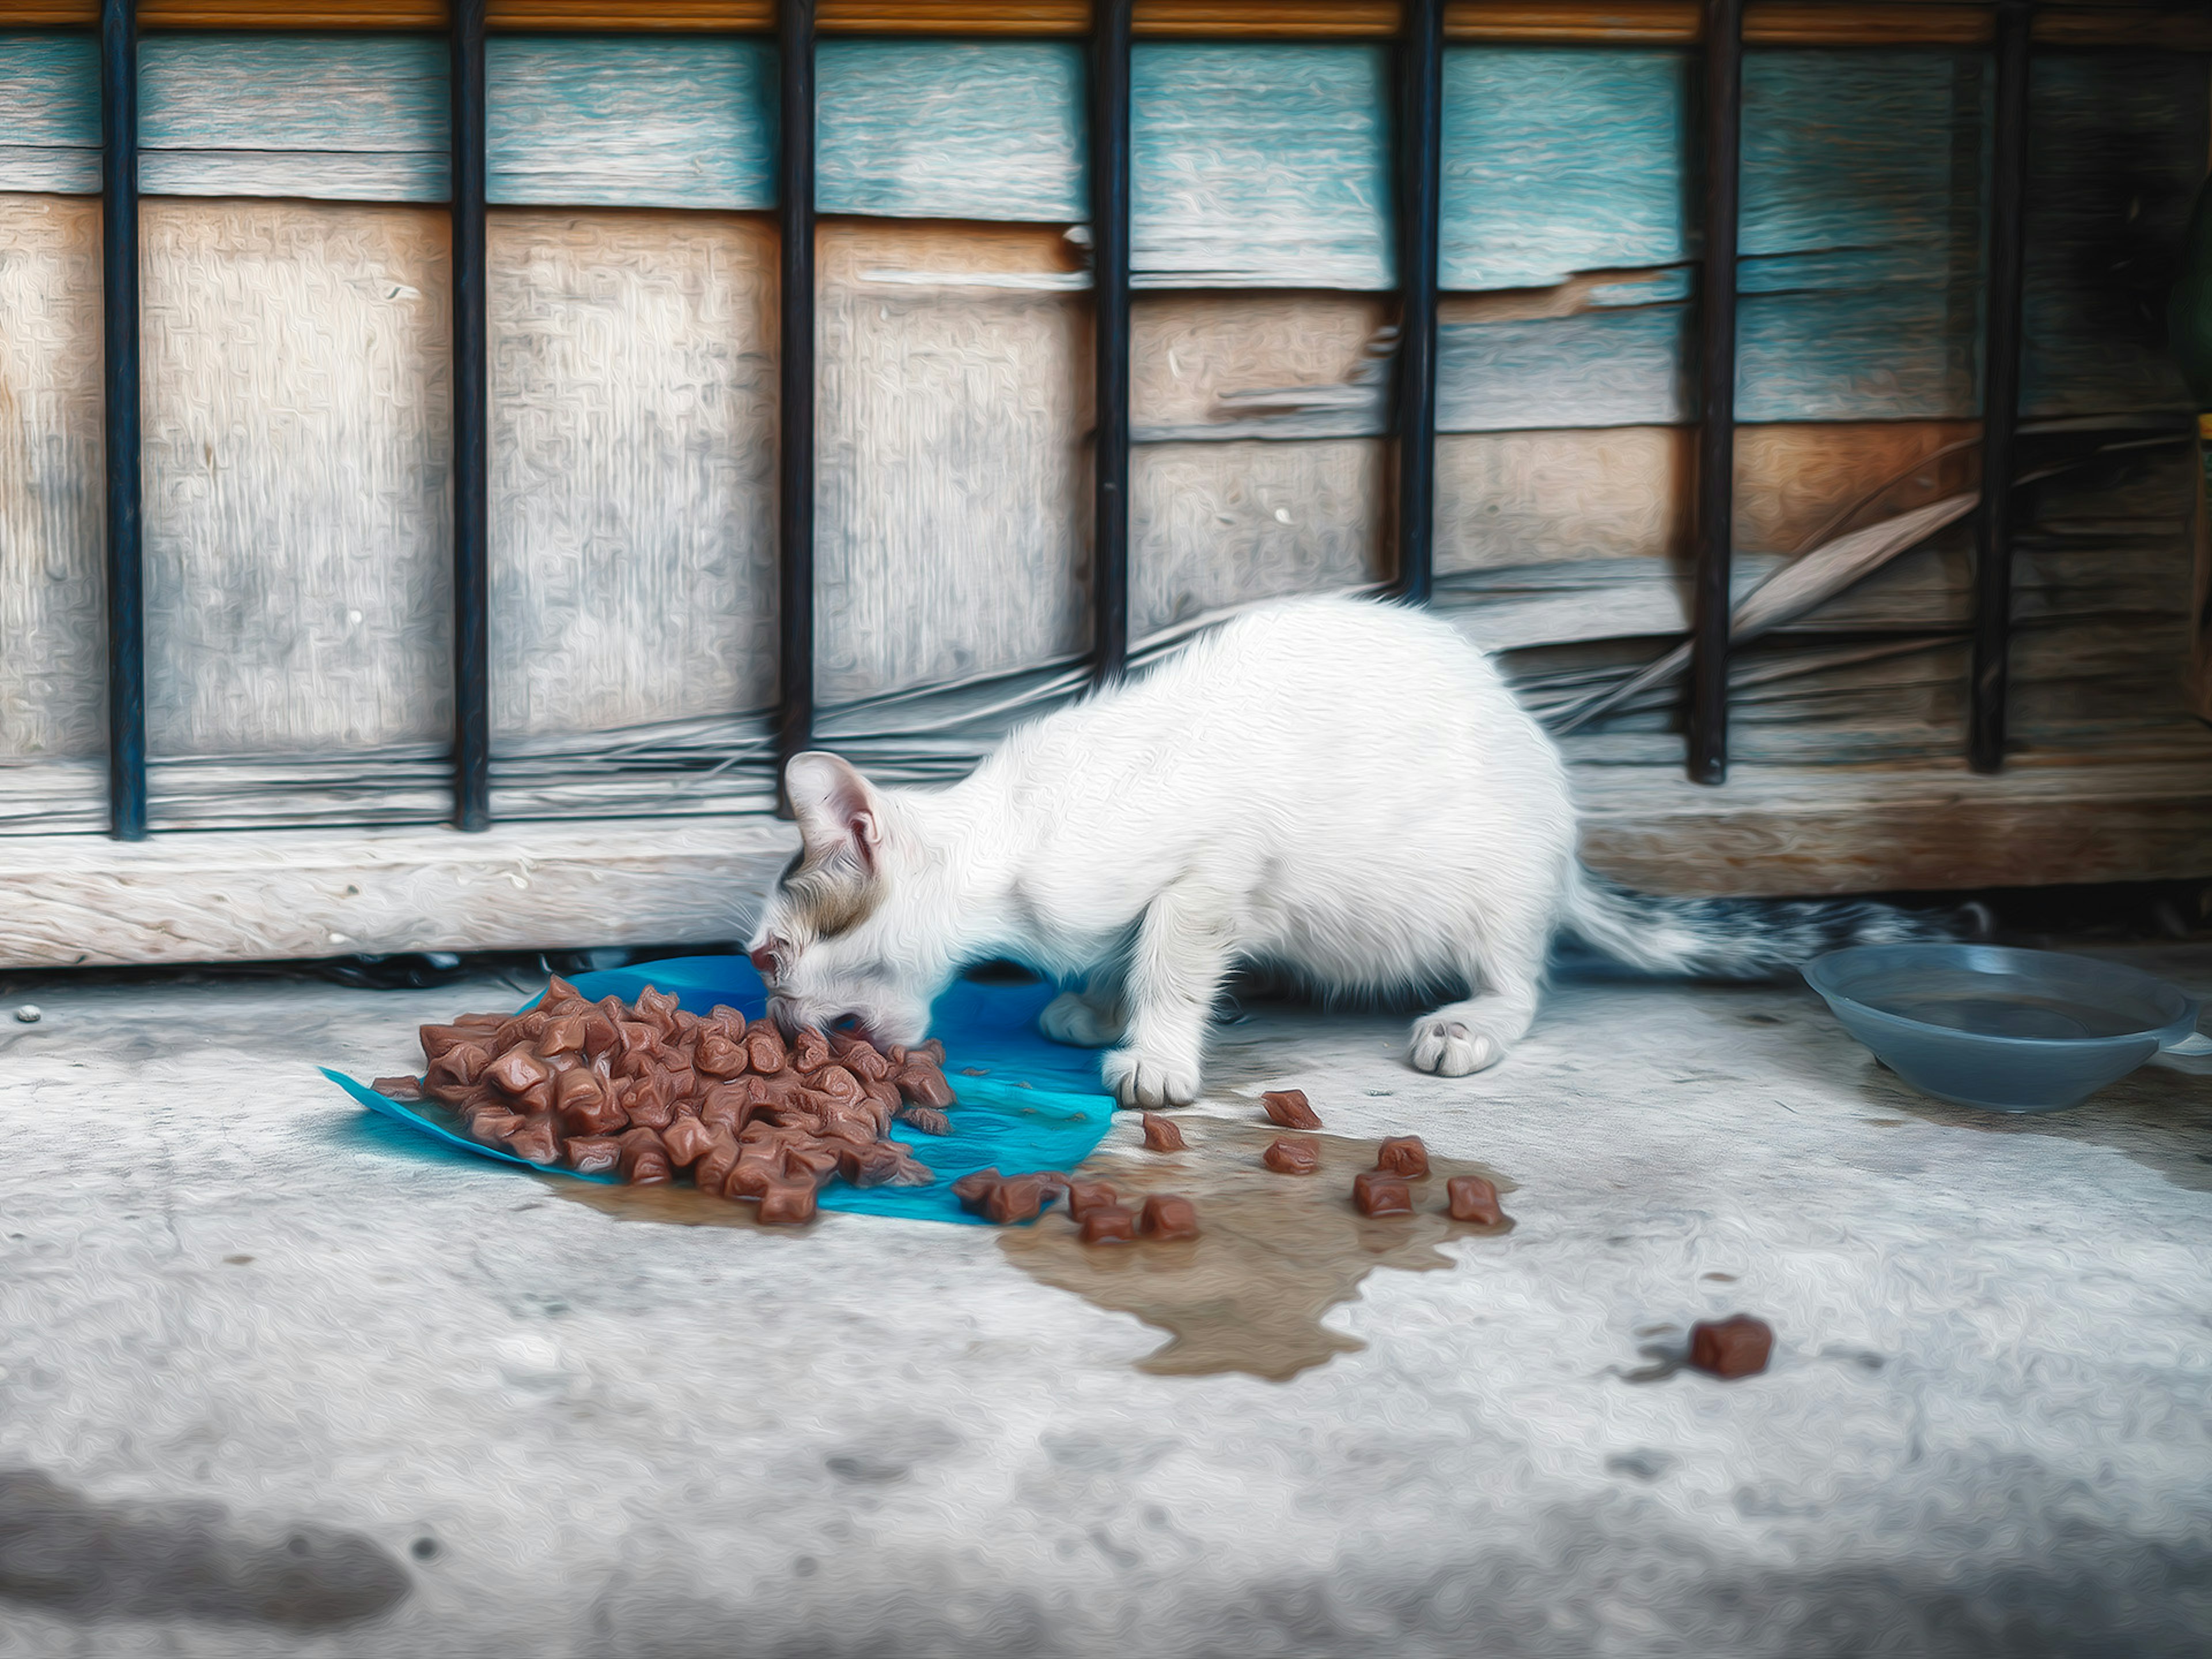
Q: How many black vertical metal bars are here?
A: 7